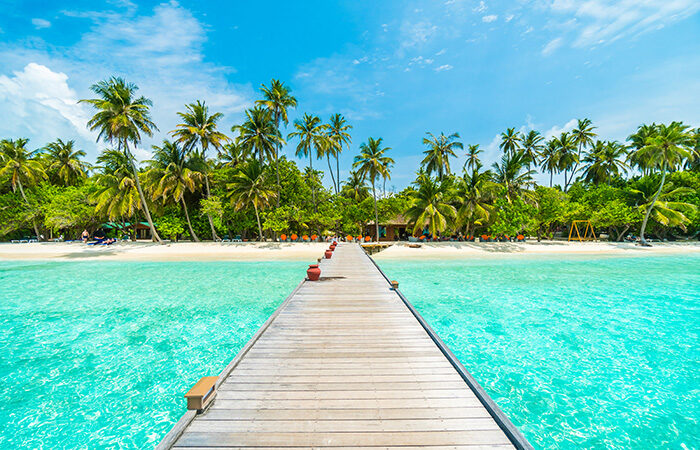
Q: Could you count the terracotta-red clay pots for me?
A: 4